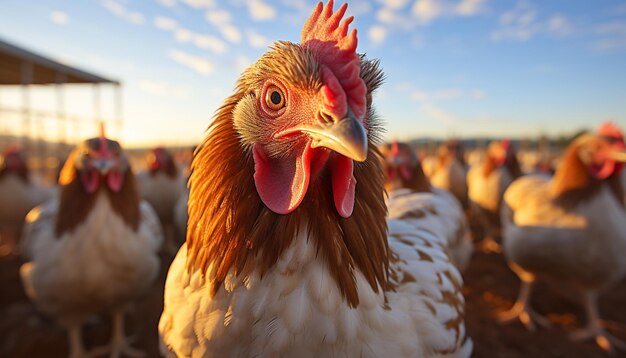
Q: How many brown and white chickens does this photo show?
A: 8